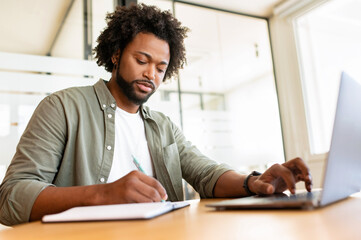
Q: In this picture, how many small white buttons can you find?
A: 5